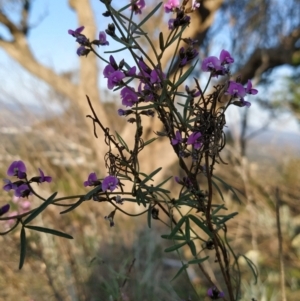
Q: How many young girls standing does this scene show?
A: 0